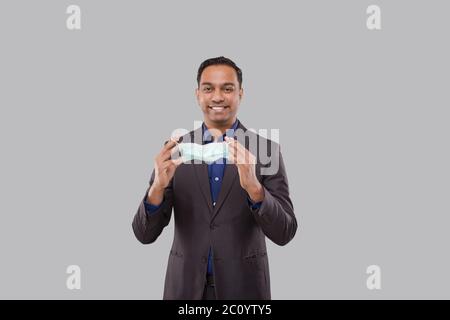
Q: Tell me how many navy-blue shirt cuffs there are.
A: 2